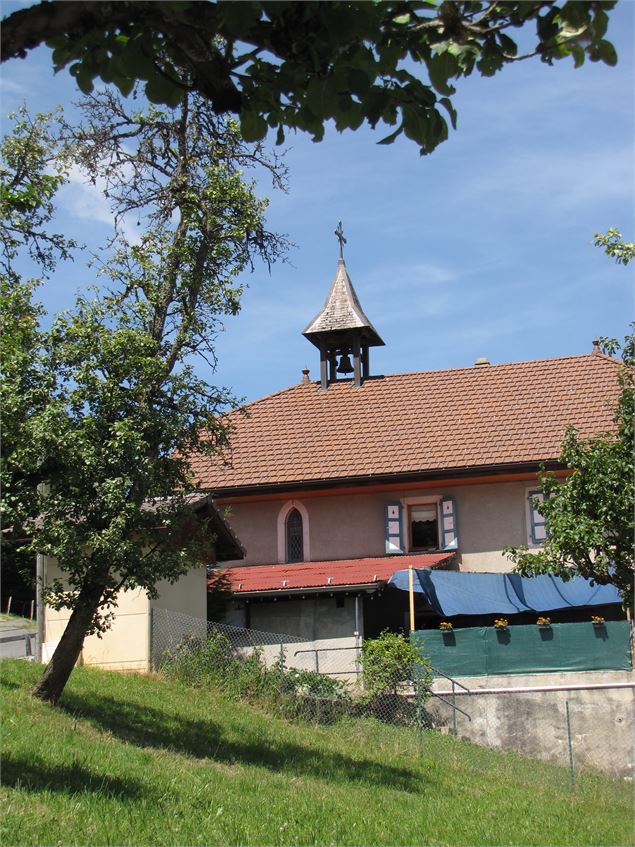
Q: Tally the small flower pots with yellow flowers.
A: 4